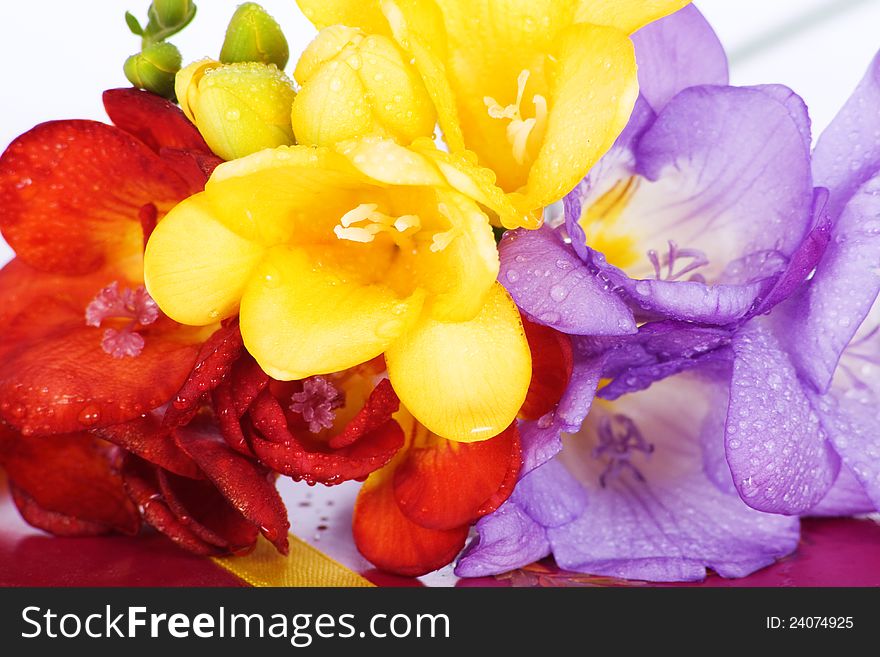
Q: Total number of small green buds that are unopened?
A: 3